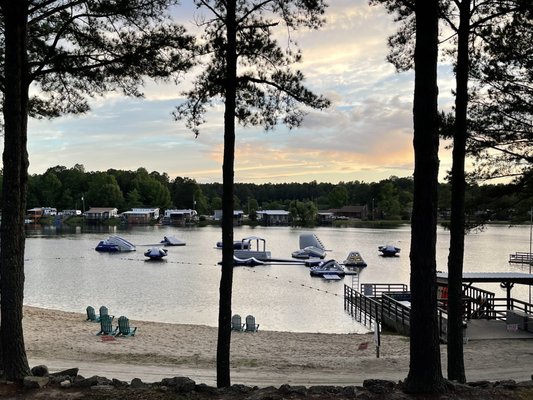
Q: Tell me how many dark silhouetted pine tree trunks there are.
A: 4